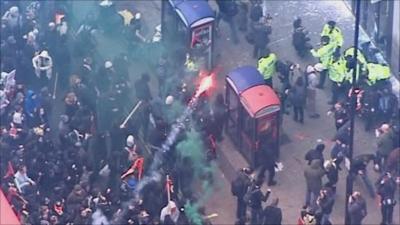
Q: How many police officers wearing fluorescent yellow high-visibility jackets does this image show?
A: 6